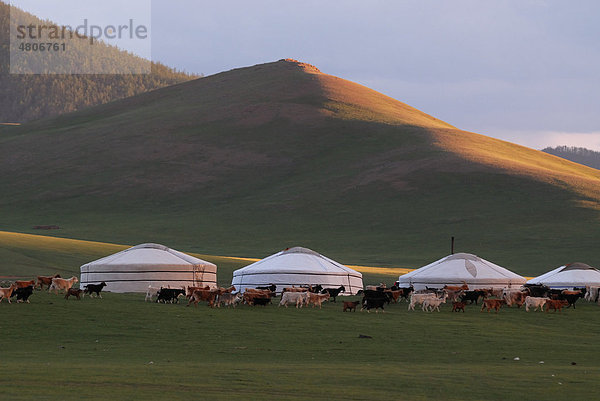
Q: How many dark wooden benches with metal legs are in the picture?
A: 0